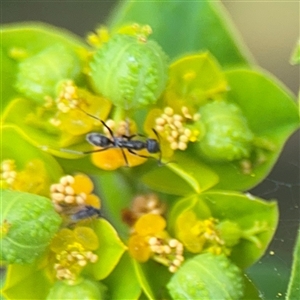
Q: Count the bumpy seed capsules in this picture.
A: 6